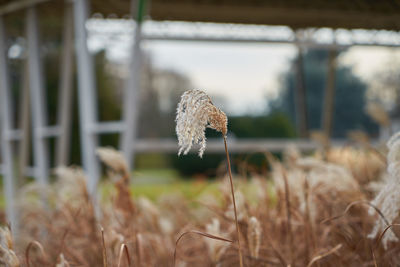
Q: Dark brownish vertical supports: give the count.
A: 2